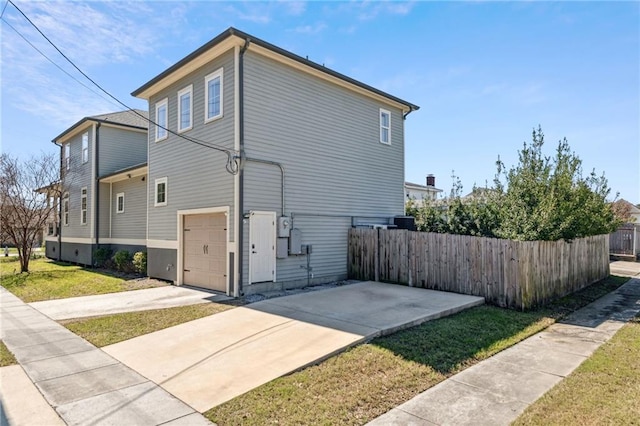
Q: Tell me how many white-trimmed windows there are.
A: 10